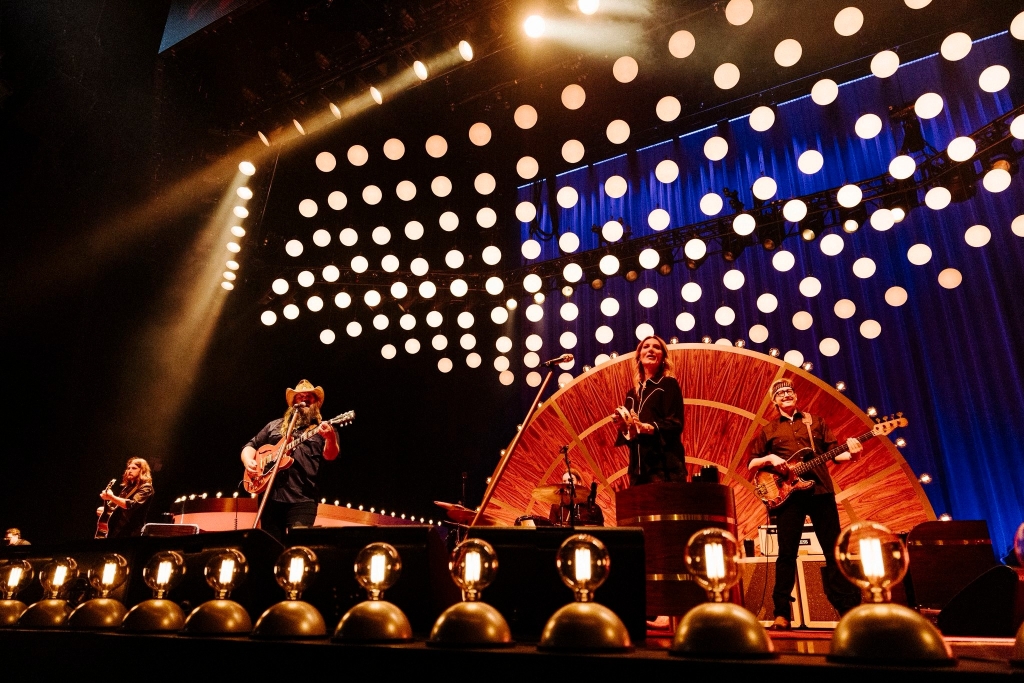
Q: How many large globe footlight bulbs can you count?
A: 11